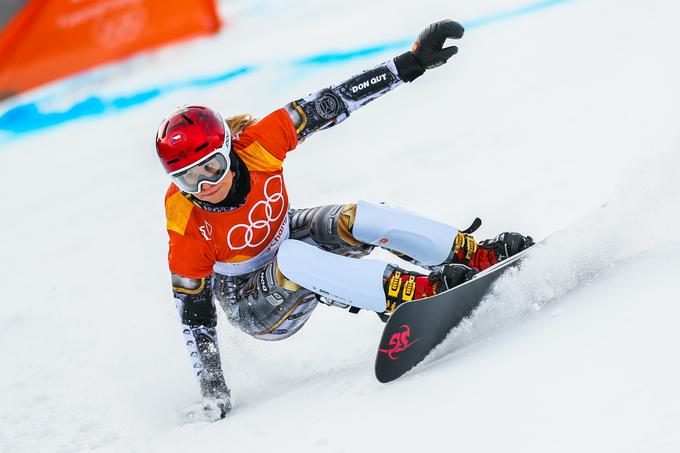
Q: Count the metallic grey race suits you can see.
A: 1